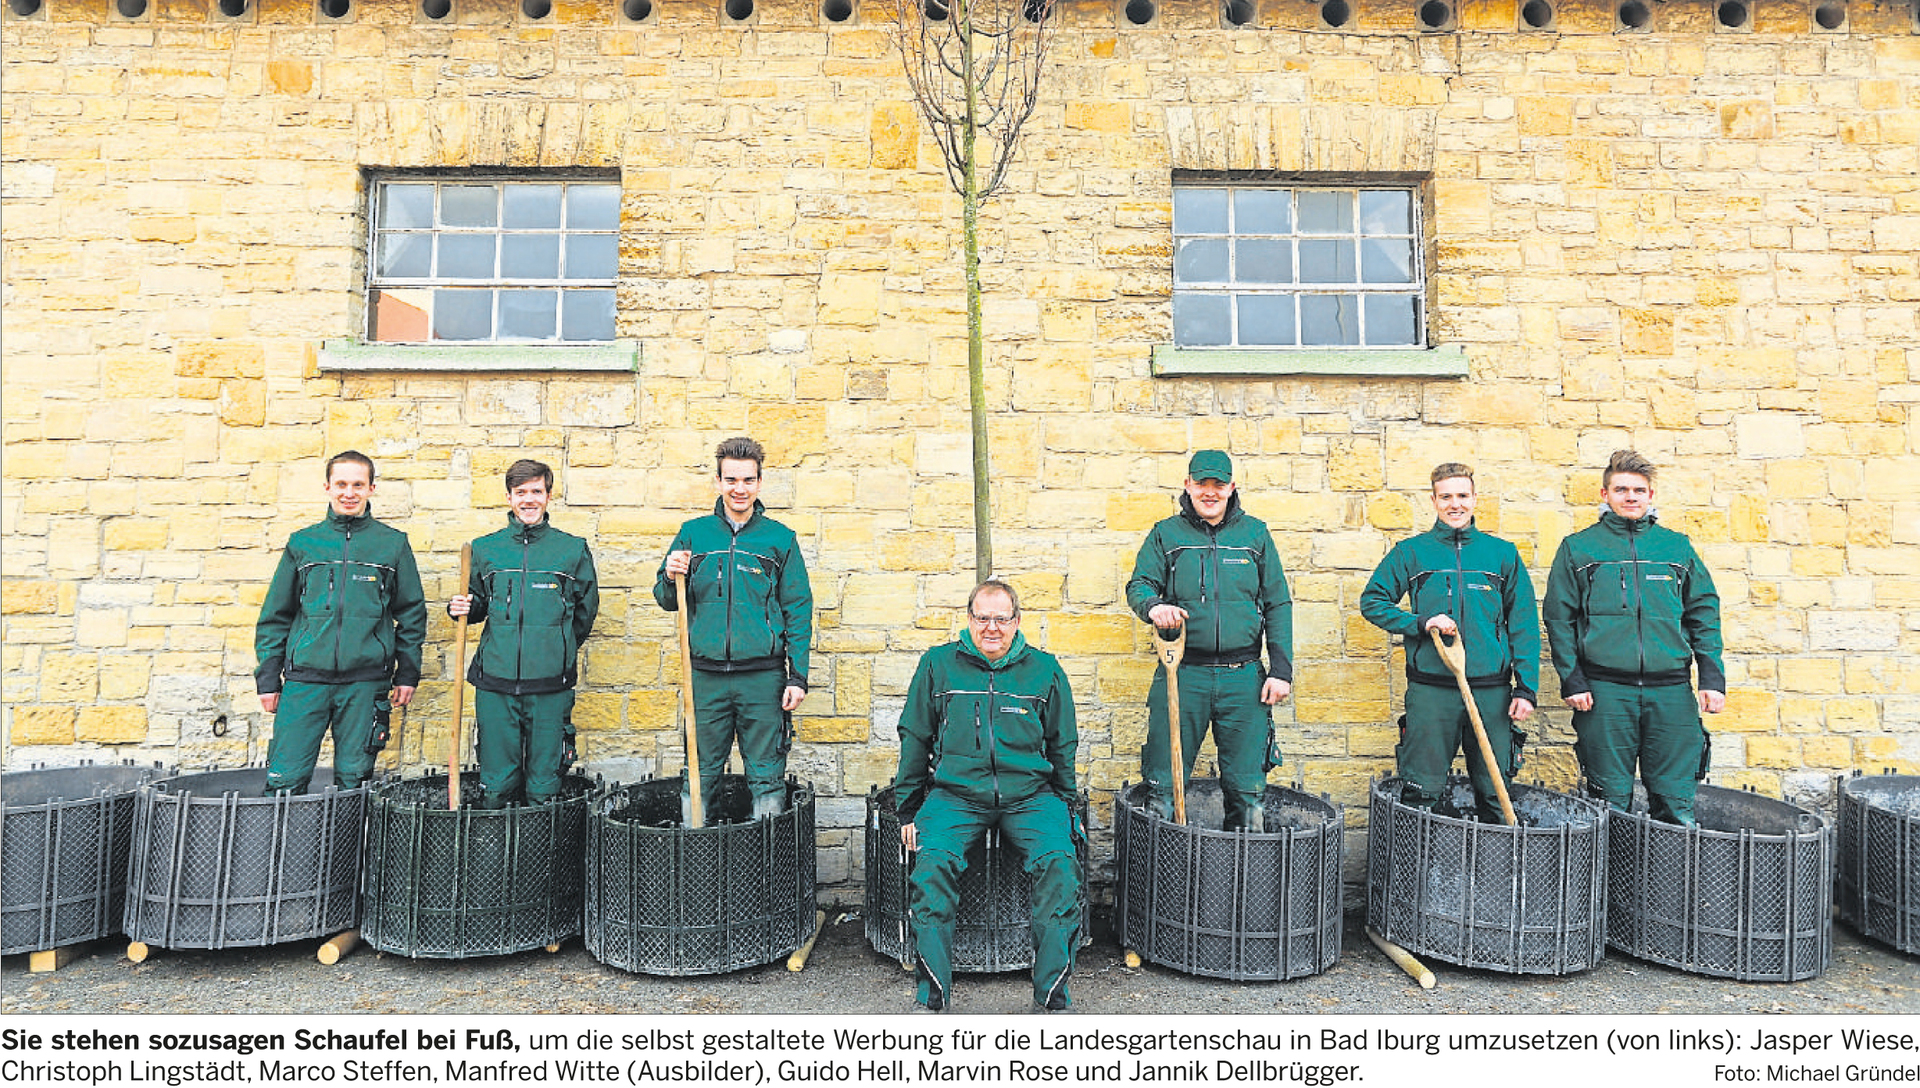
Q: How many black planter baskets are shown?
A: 9